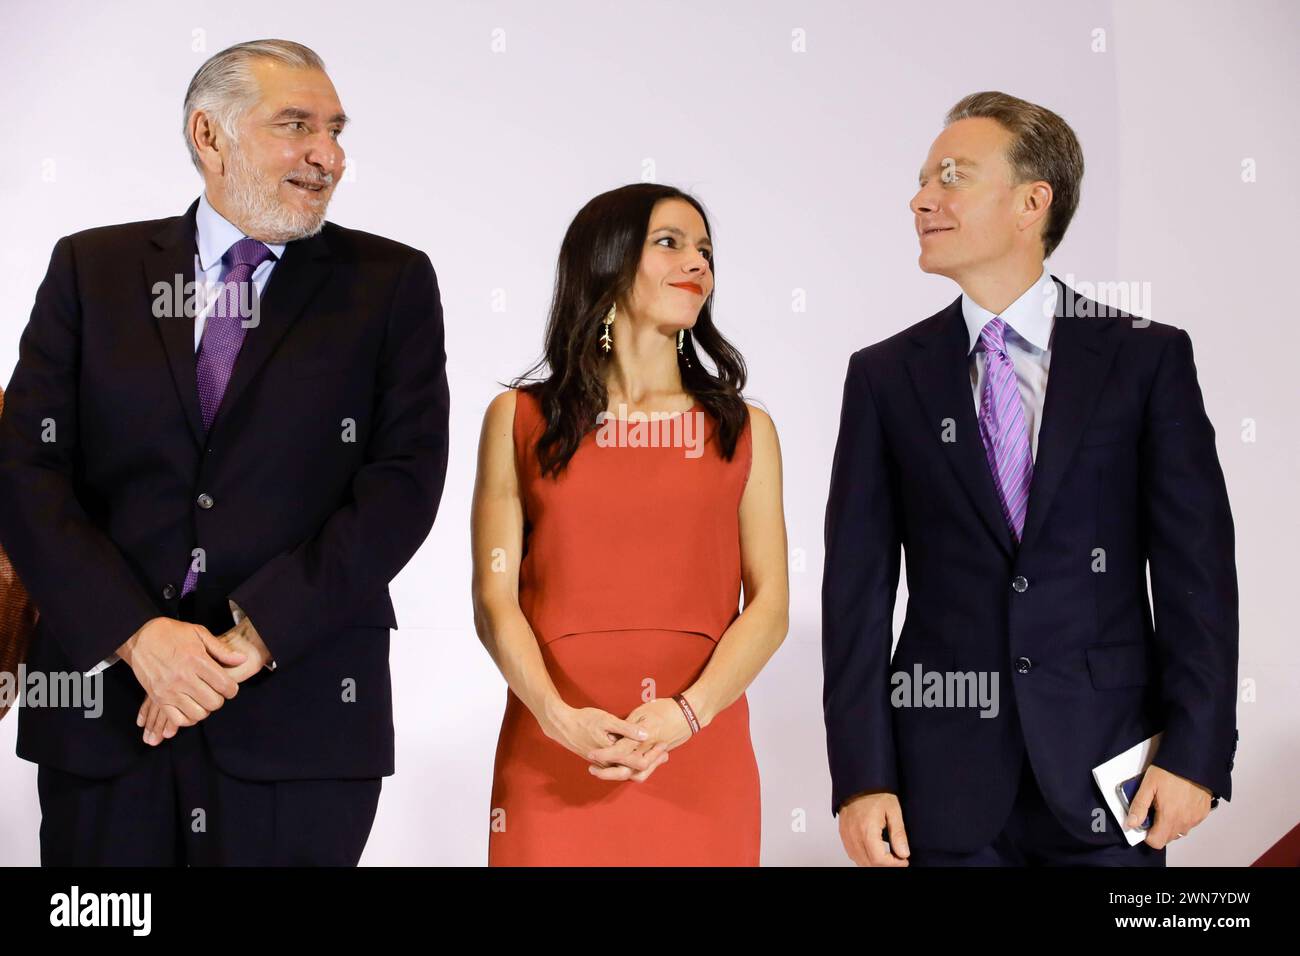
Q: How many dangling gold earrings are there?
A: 2